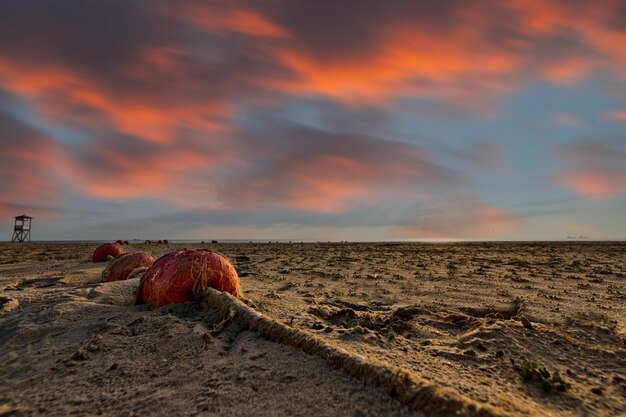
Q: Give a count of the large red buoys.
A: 3